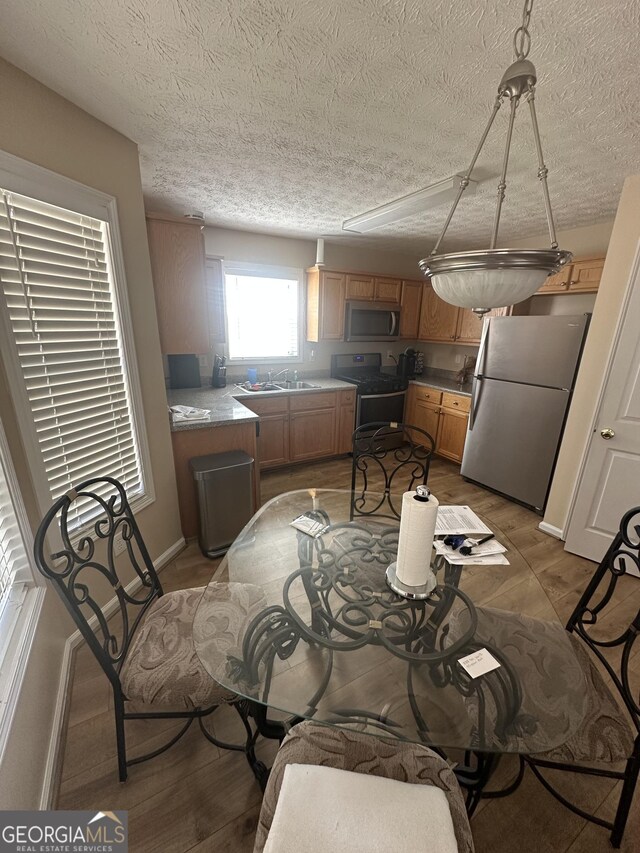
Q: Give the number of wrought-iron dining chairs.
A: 4